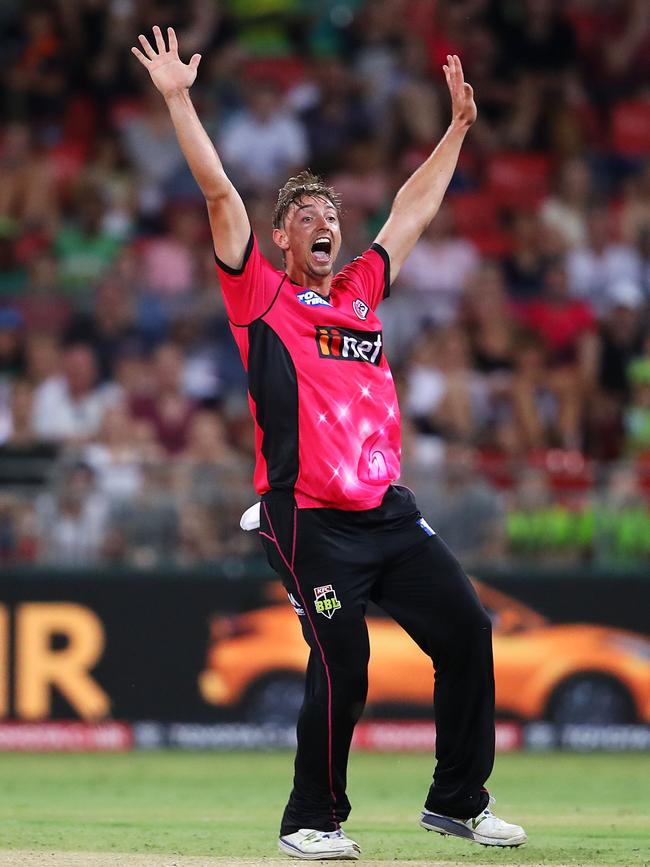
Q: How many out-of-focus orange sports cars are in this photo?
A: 1